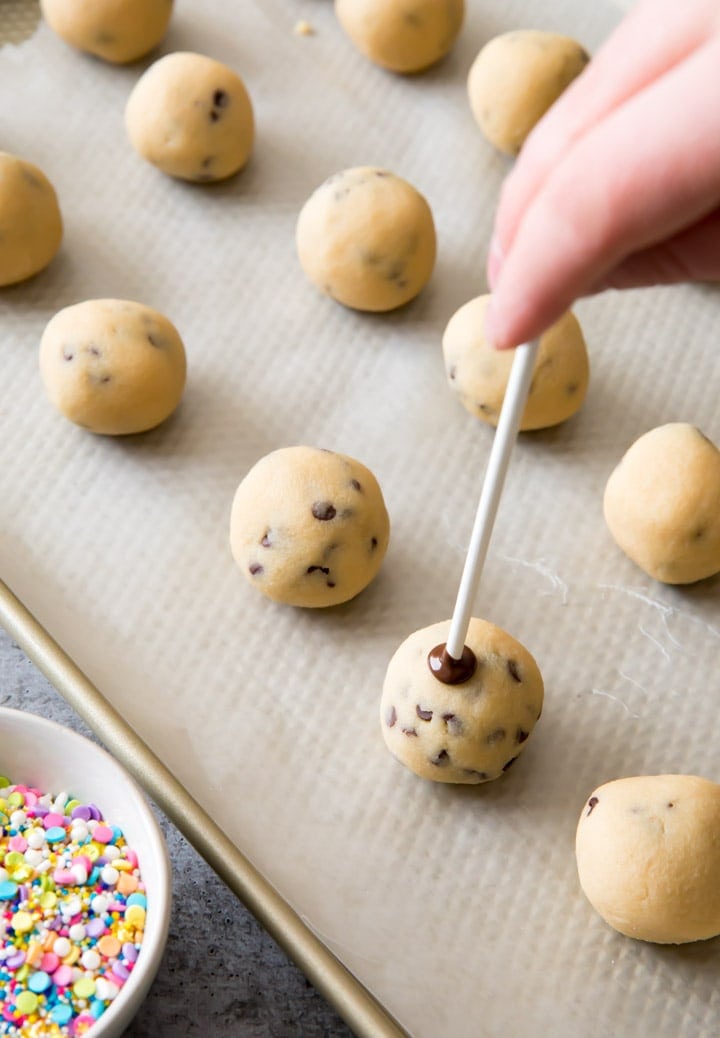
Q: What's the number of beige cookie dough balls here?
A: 12